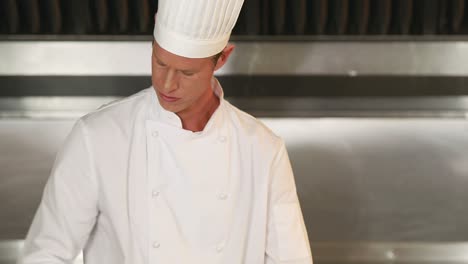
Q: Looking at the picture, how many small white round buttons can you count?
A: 6